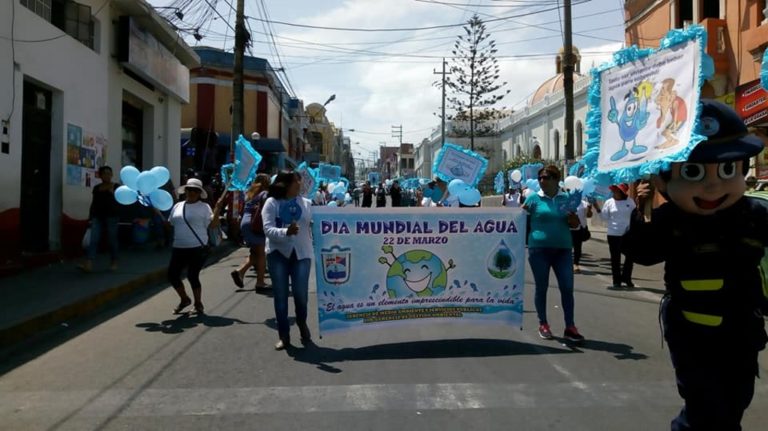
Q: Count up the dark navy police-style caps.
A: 1